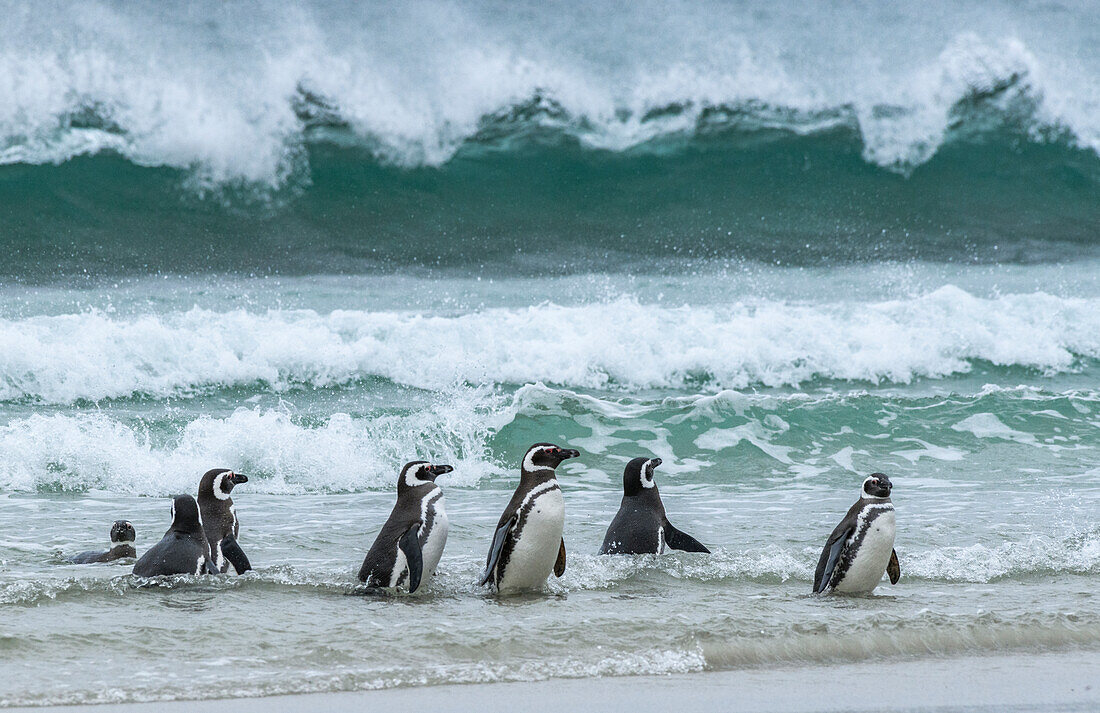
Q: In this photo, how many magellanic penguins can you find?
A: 7